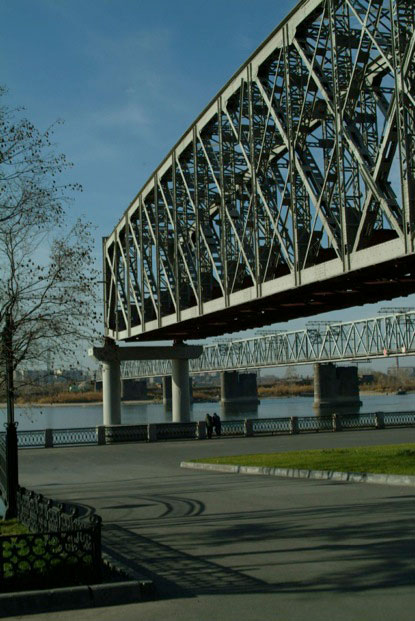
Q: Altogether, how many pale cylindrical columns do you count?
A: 2